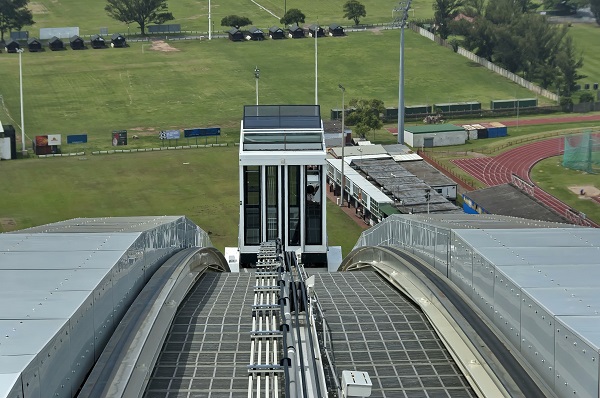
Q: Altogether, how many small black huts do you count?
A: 12